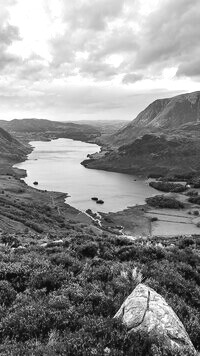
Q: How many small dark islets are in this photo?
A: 3